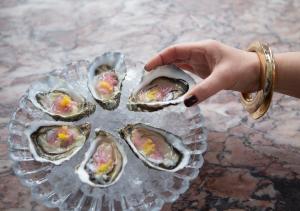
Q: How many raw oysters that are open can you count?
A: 6